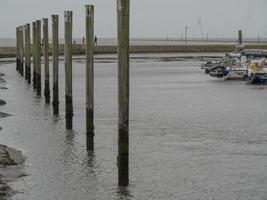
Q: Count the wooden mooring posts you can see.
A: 12